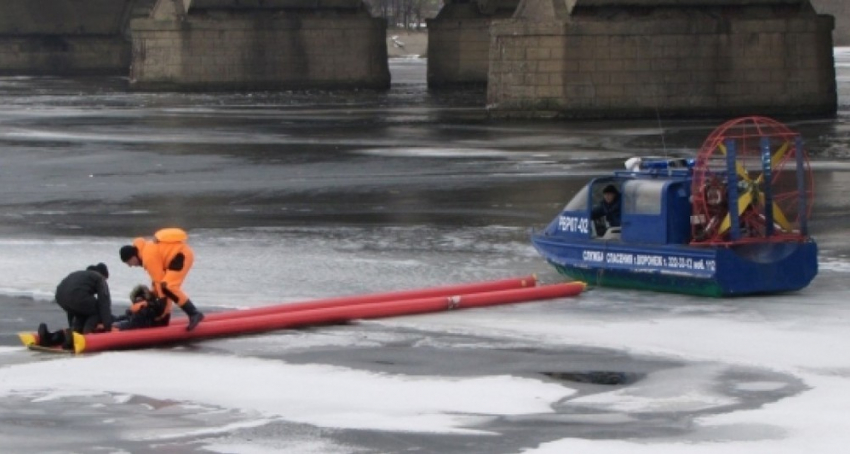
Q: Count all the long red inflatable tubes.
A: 2